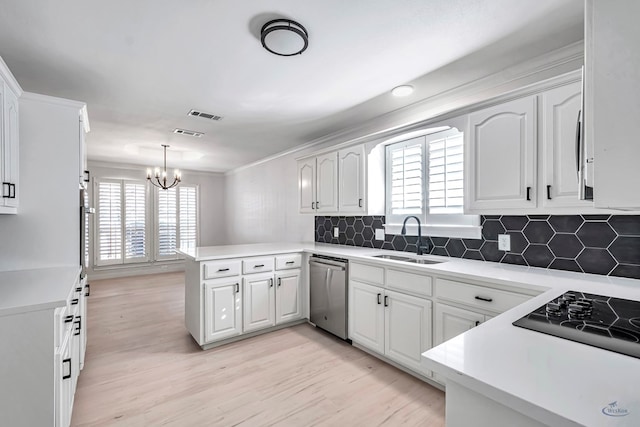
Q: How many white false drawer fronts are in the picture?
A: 2